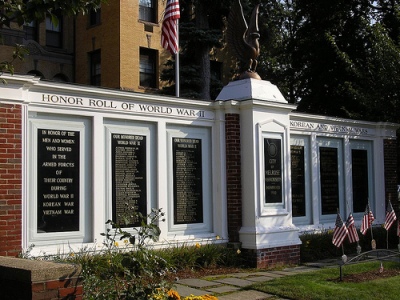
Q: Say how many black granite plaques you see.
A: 7